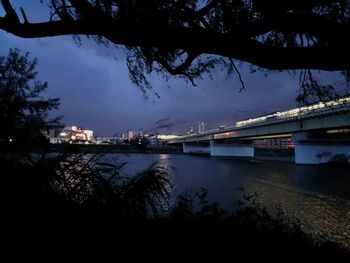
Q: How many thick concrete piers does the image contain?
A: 3